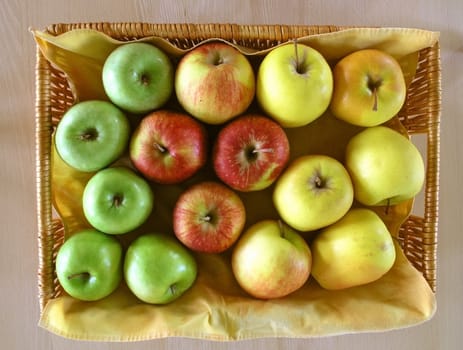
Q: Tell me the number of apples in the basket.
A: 15